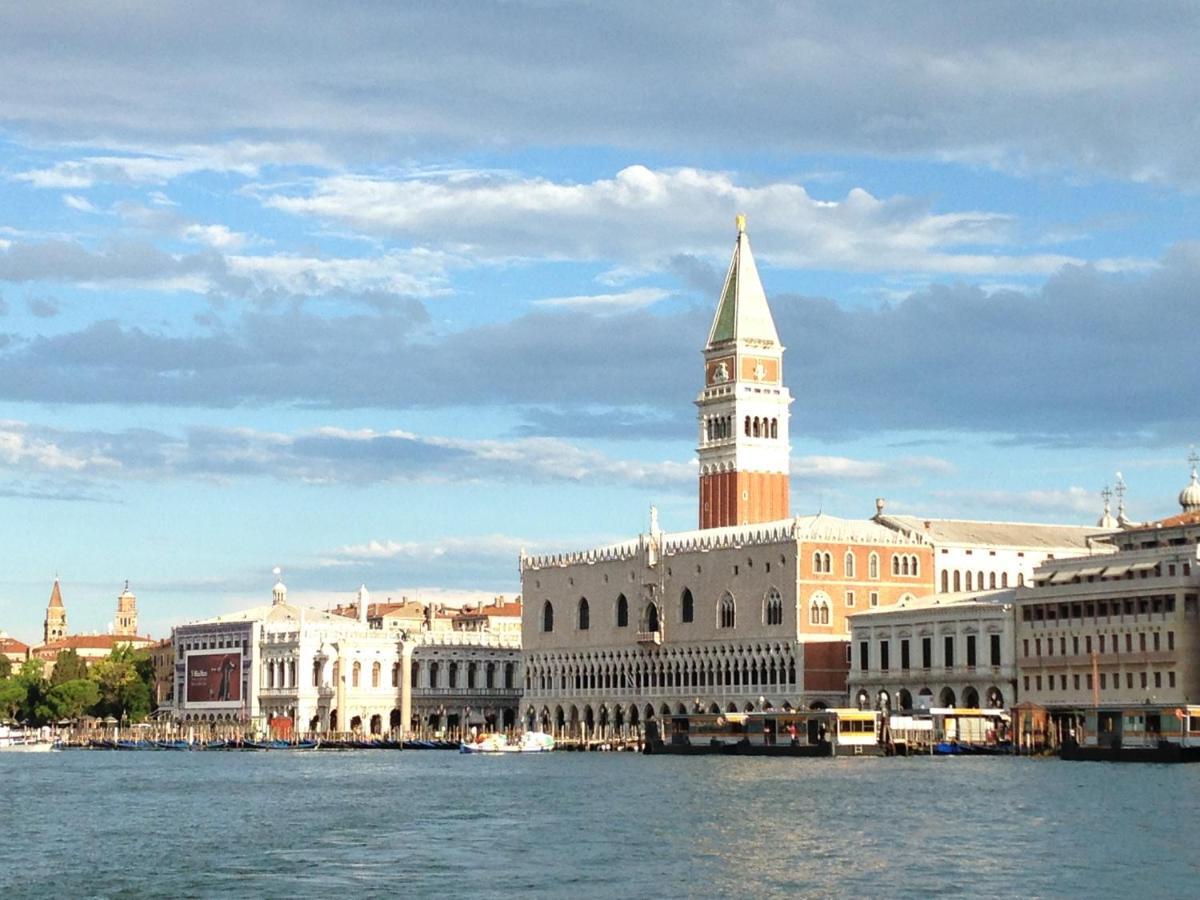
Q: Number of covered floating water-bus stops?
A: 2